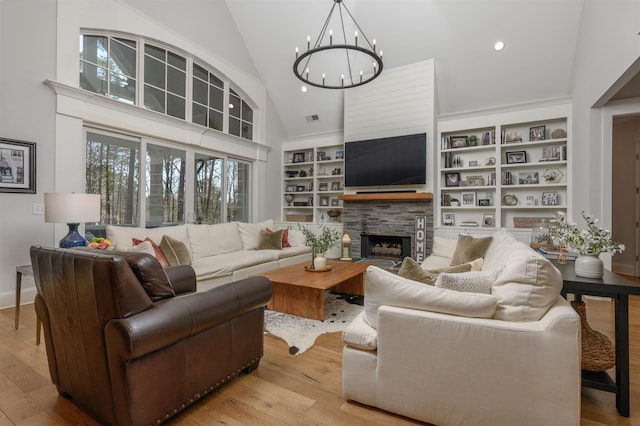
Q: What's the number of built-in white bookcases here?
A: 2